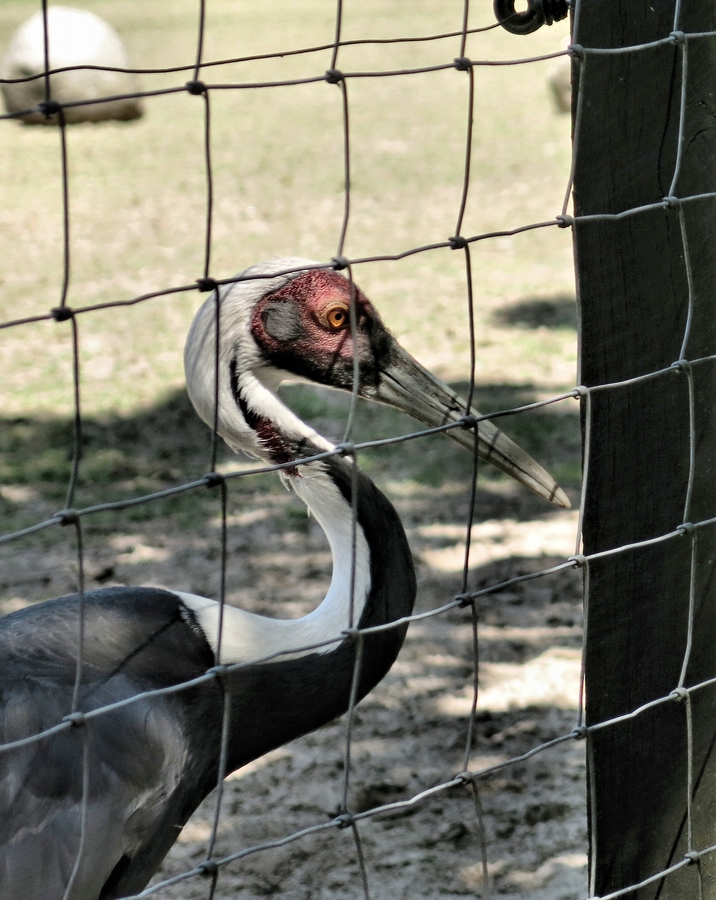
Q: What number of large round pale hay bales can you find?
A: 1